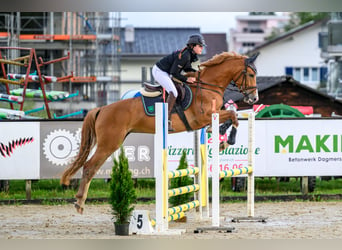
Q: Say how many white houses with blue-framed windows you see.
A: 1